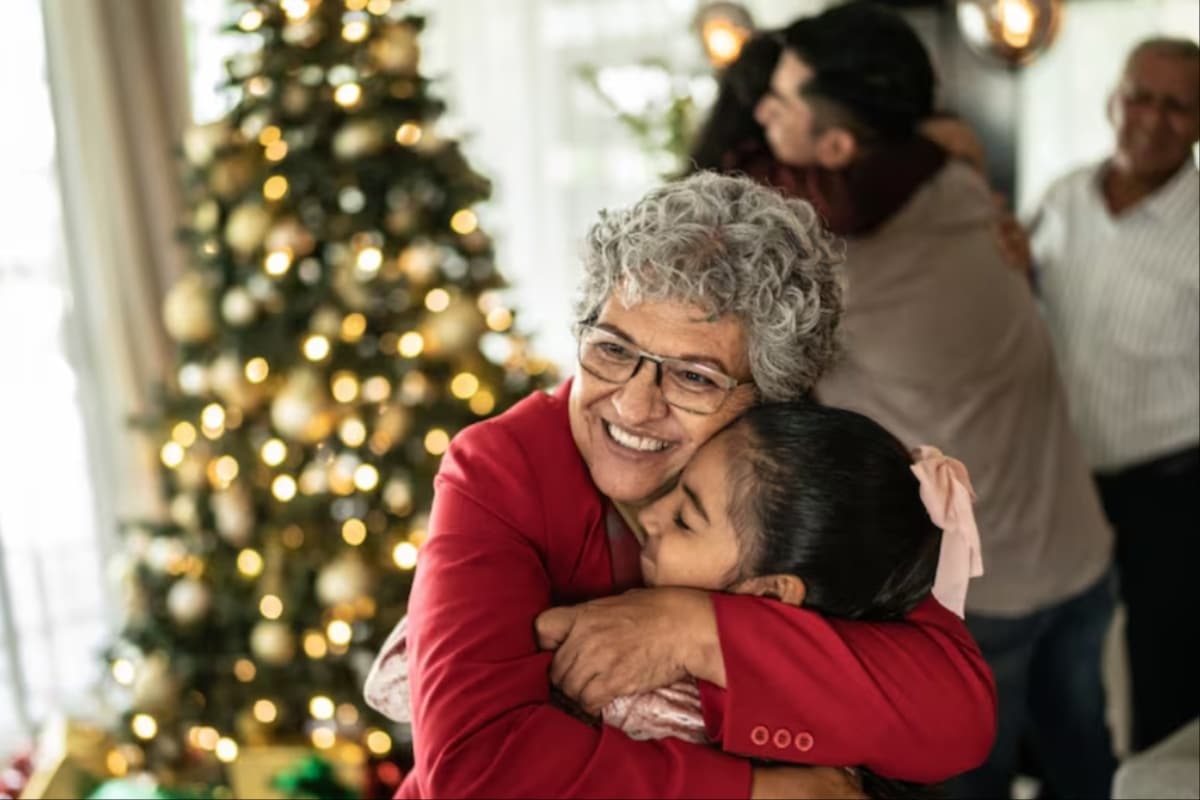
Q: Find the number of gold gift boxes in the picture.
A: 2